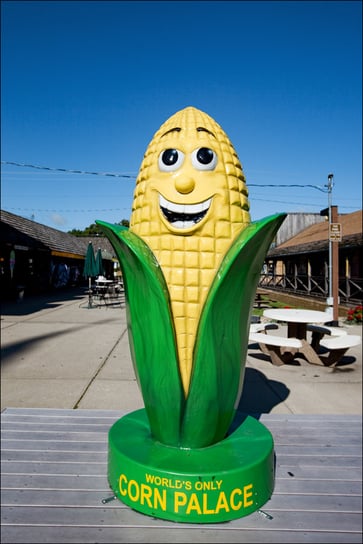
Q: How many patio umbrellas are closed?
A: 2